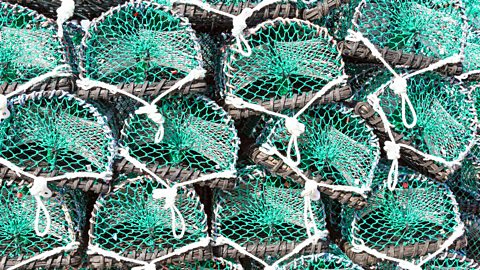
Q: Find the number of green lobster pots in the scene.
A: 12